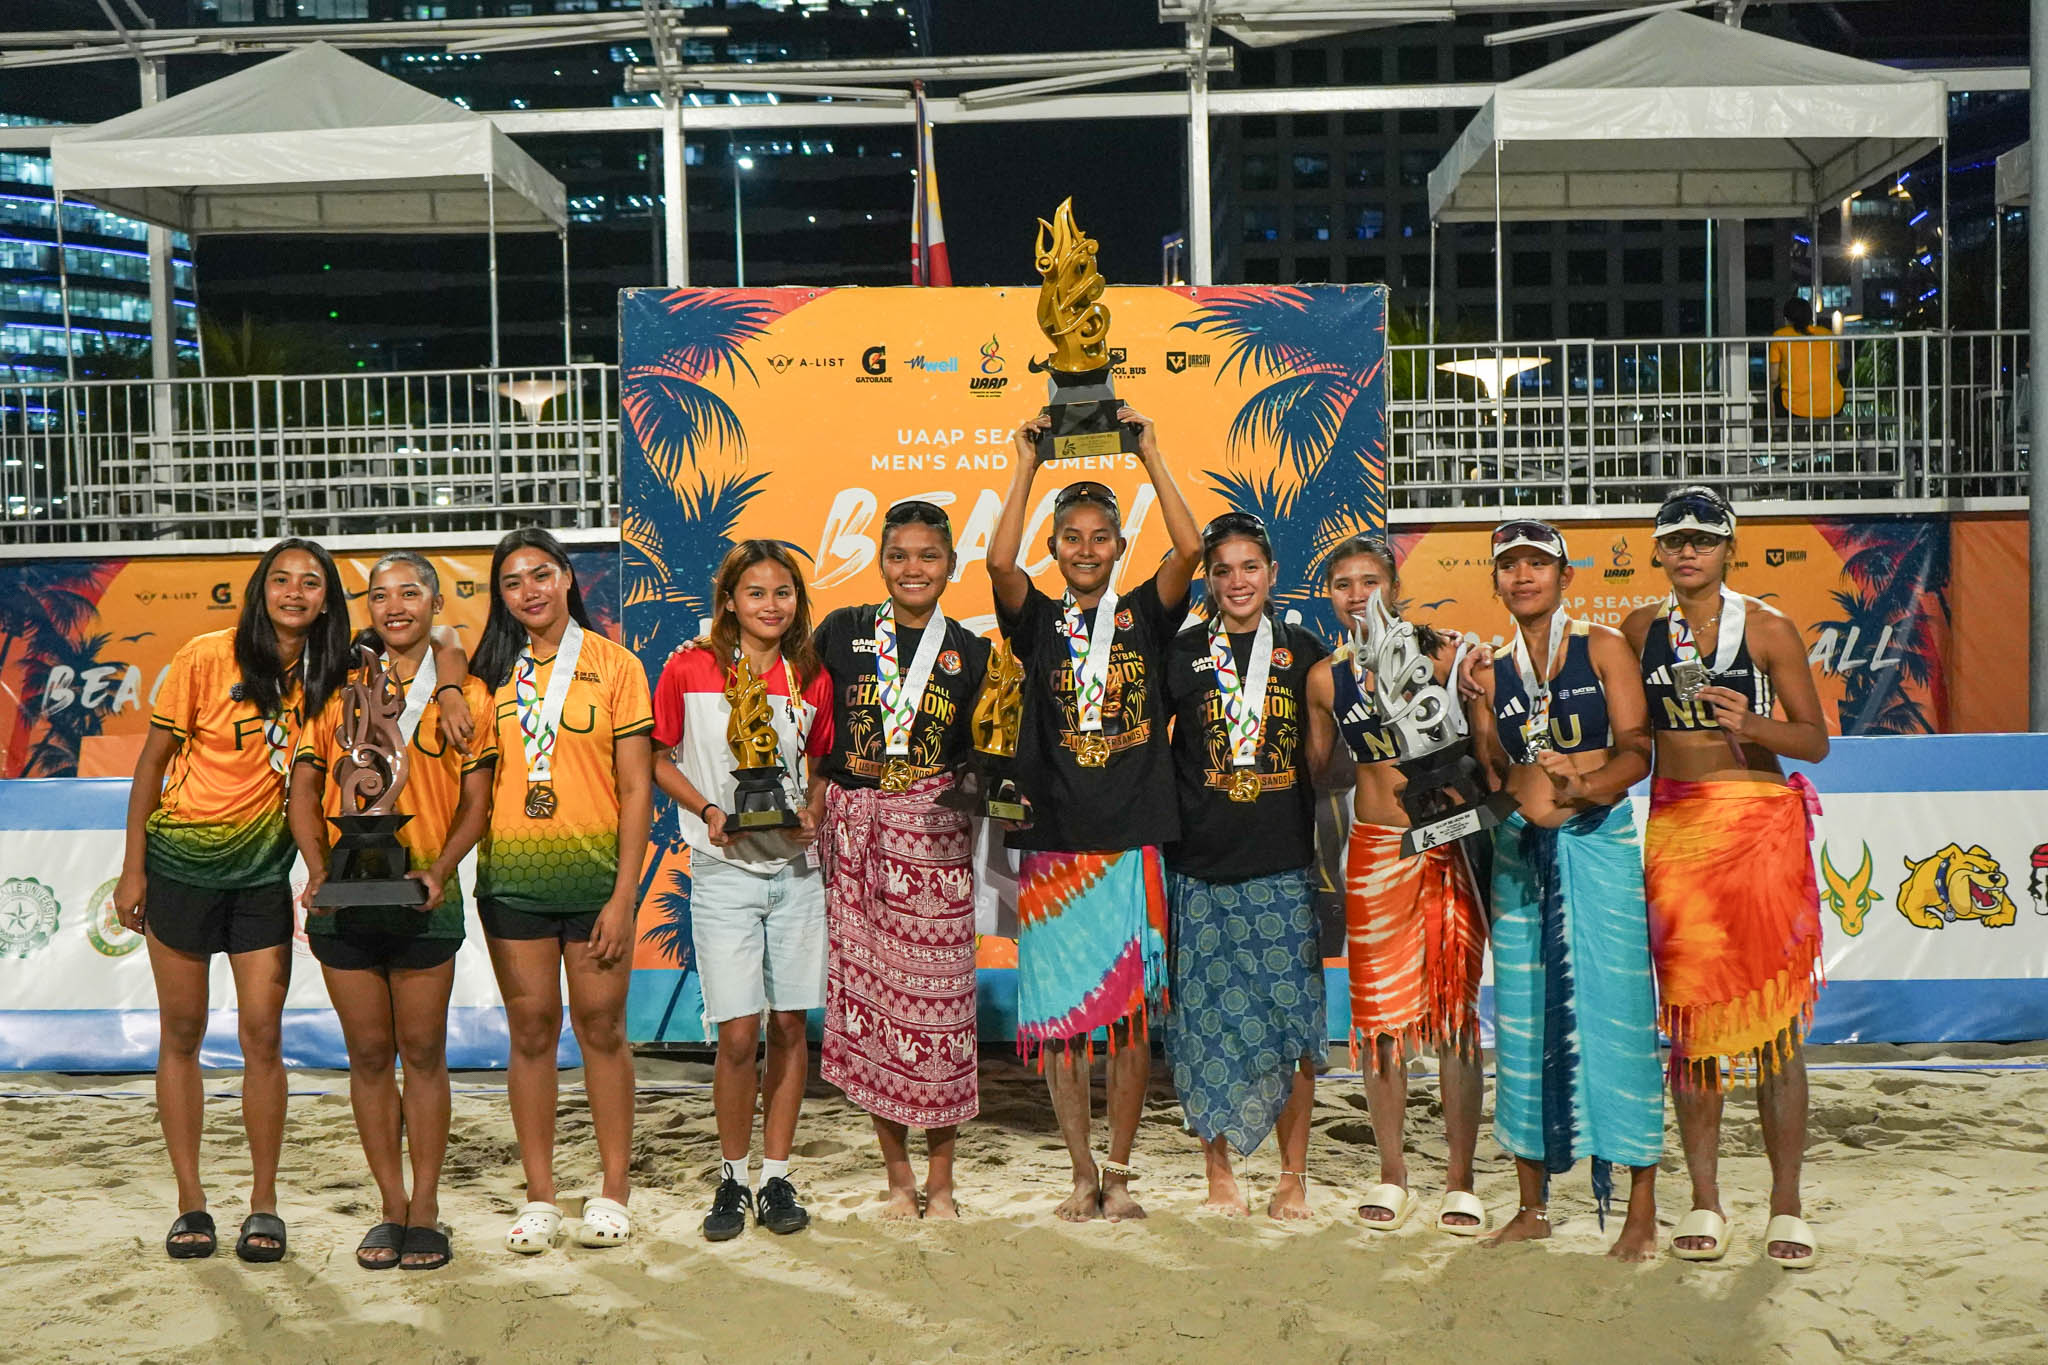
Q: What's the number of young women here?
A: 10